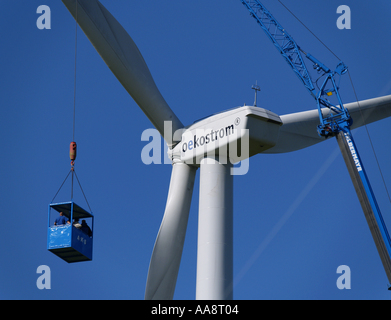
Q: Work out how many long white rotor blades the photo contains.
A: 3